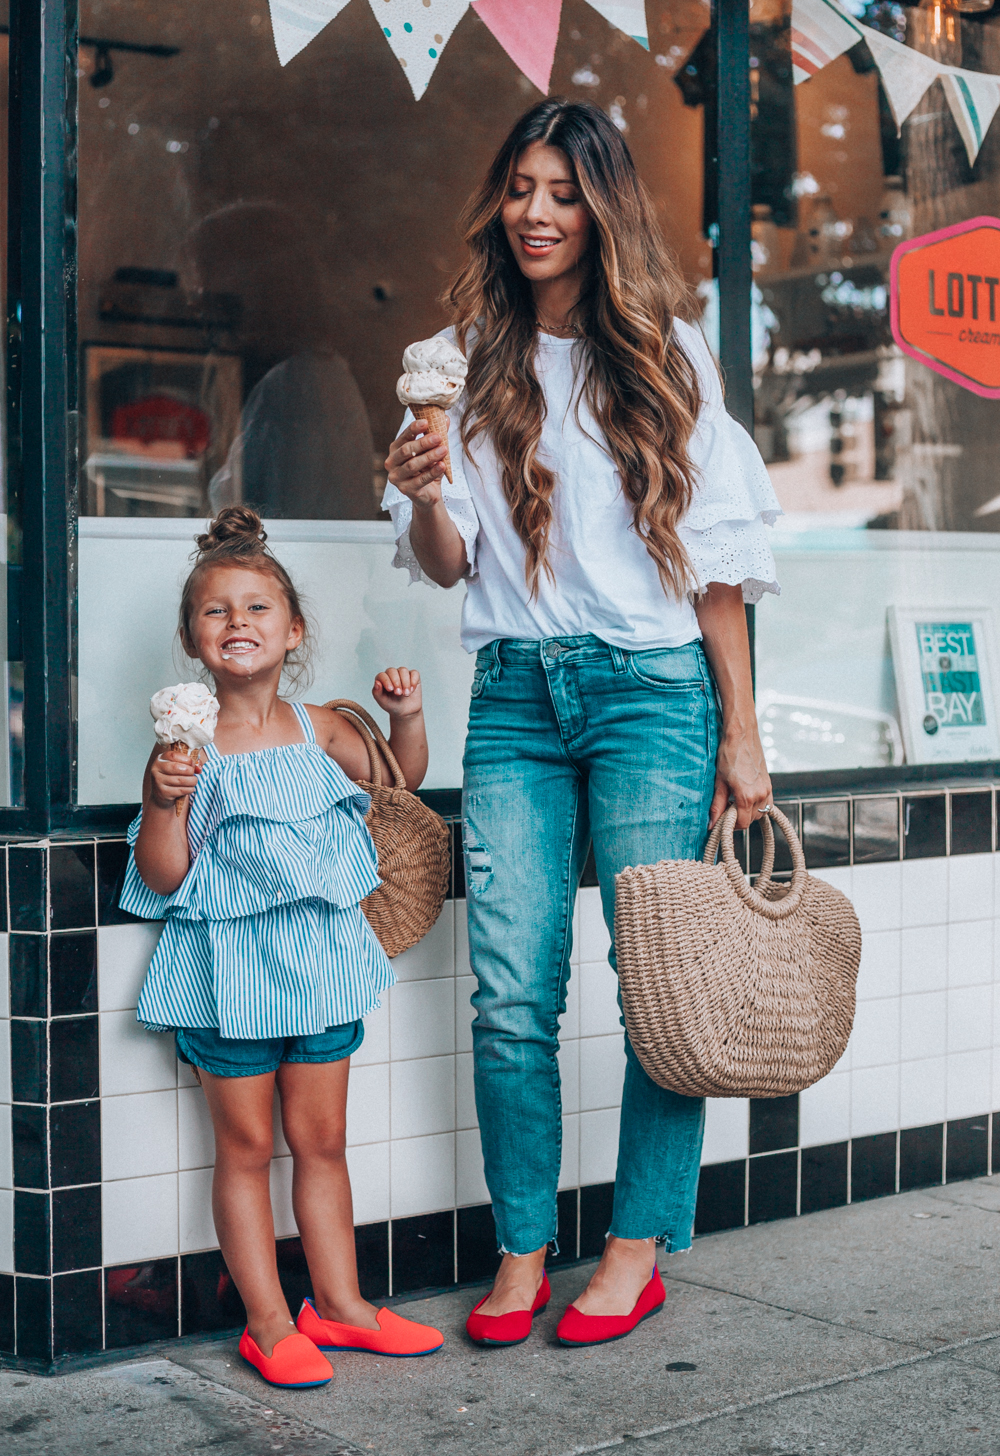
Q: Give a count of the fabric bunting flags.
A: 7